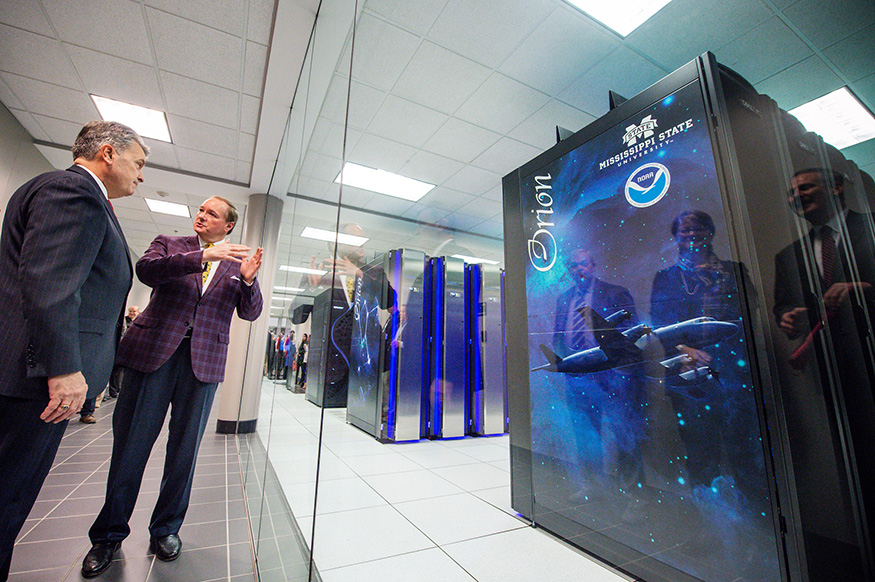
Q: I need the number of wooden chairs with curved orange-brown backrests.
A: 0